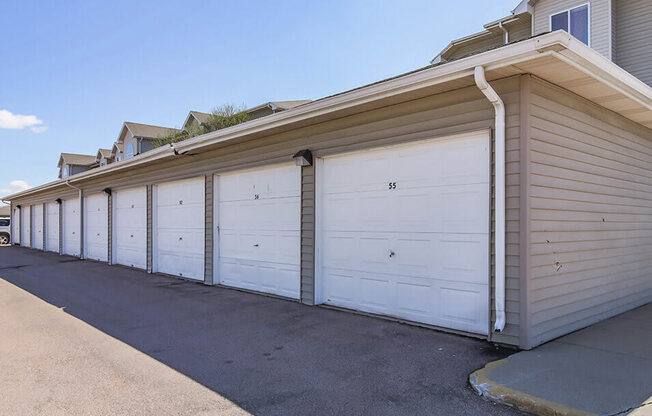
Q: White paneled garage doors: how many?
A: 10